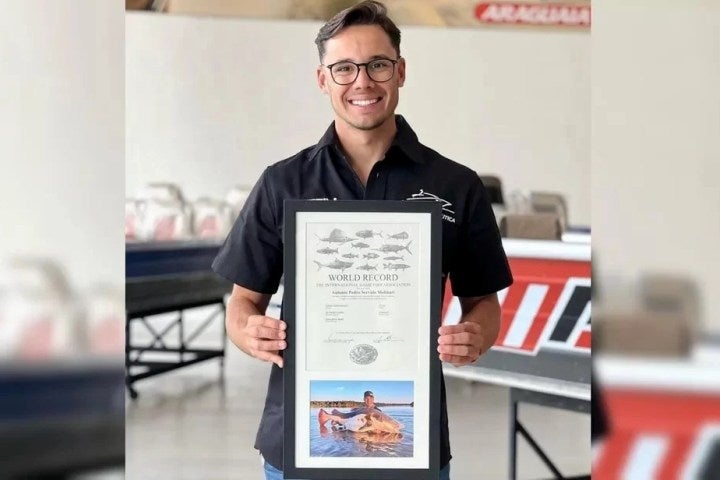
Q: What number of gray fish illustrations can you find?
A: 12